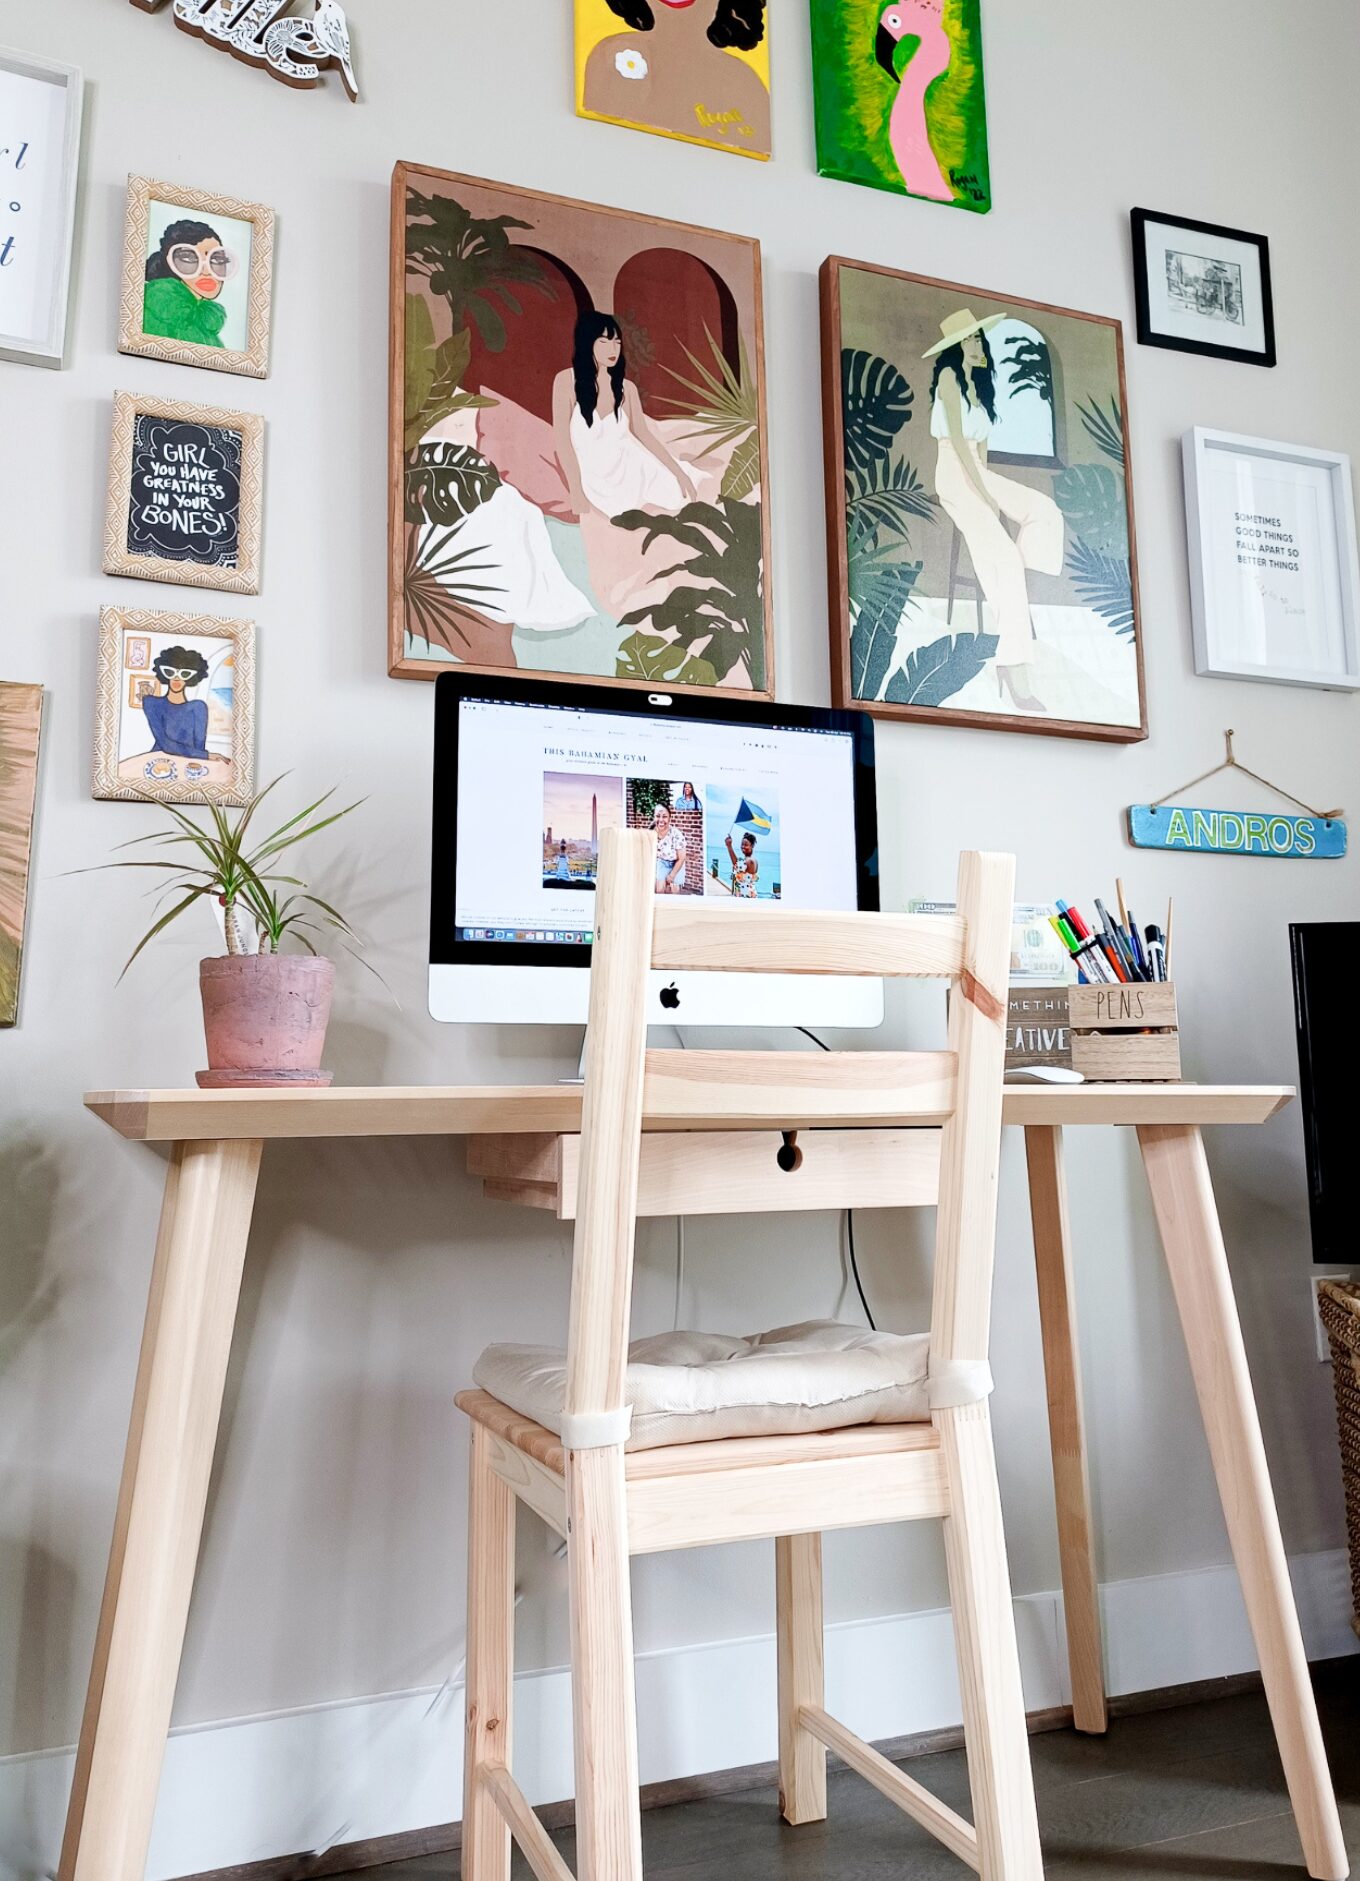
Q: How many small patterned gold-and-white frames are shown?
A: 3